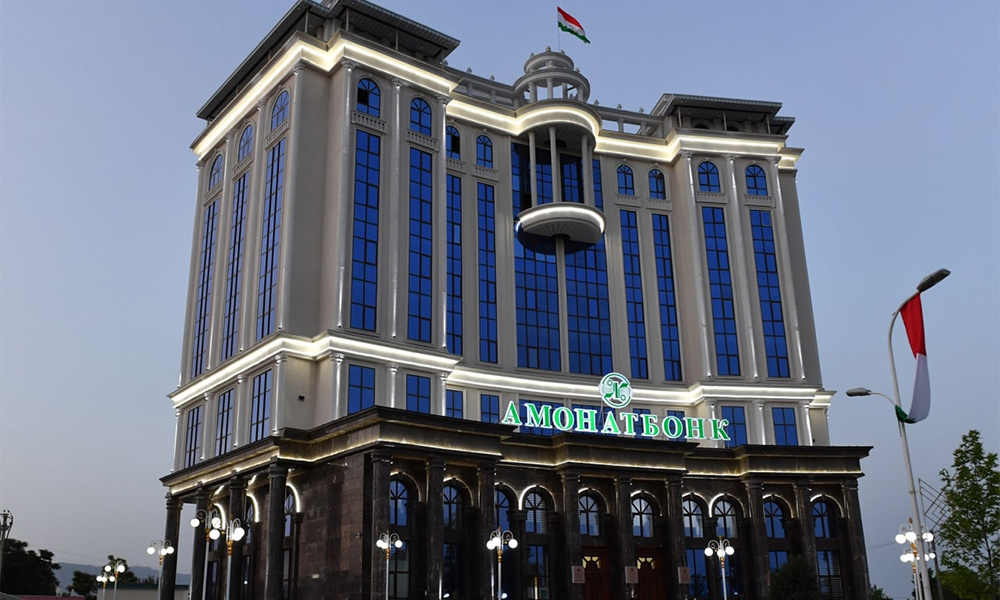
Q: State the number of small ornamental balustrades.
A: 11